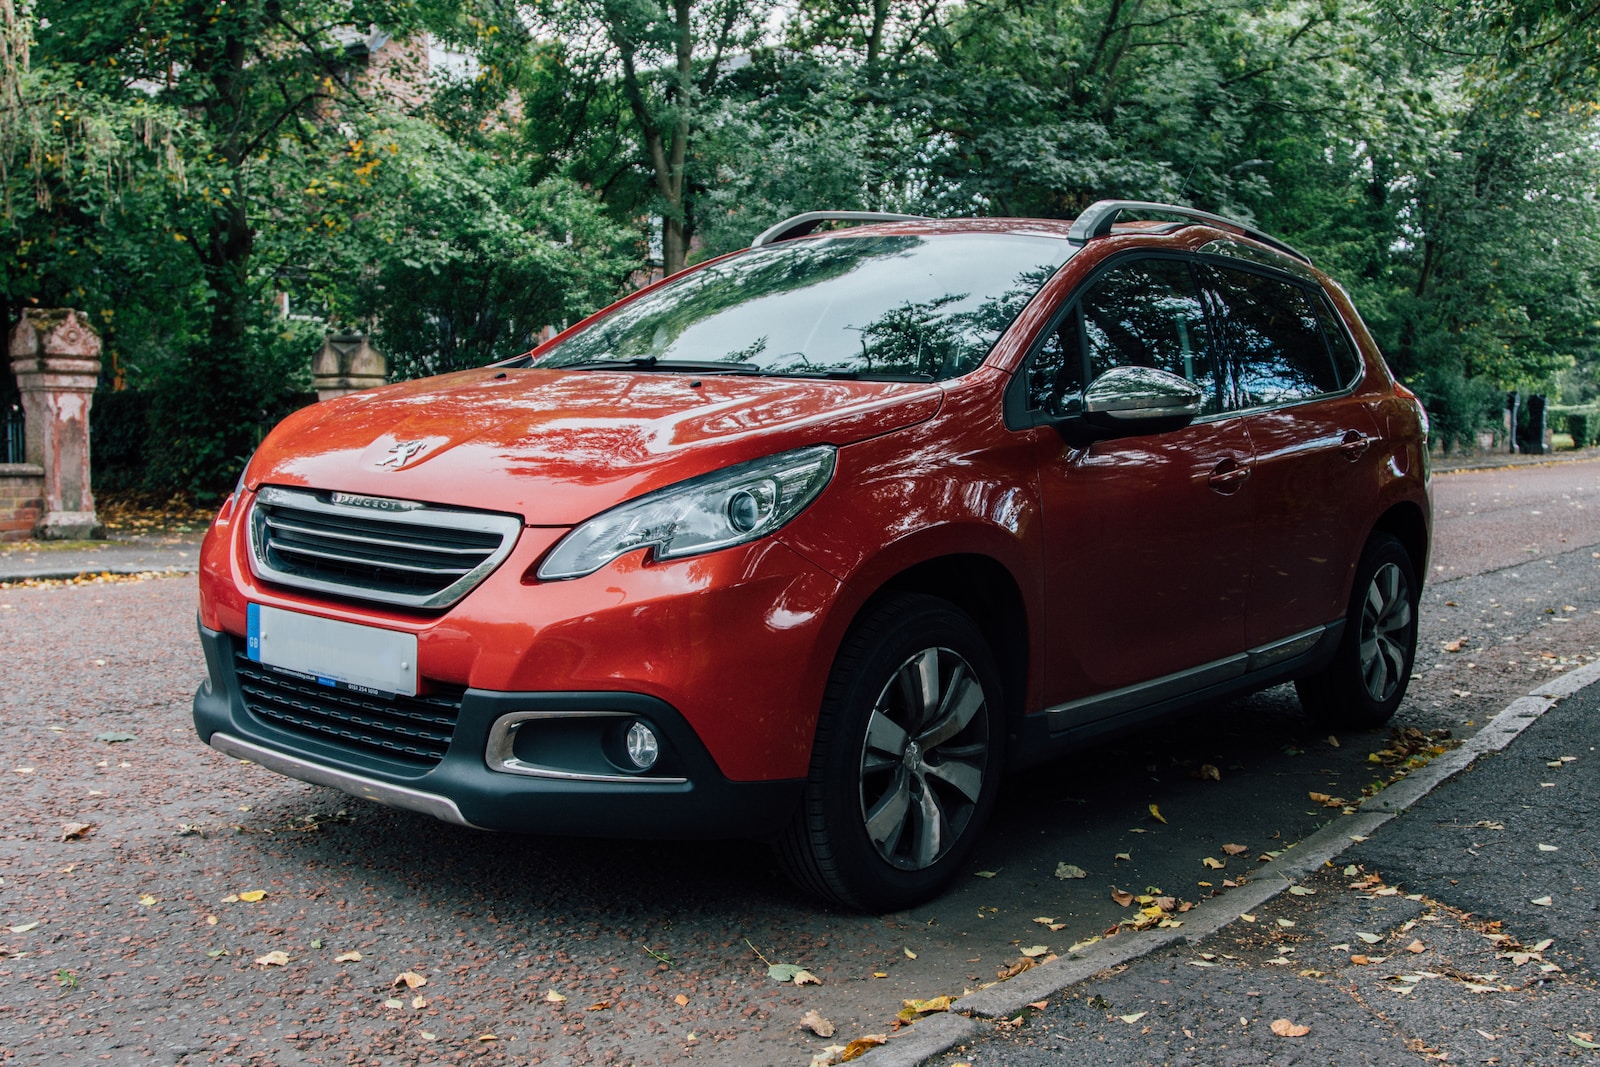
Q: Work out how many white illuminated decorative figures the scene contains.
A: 0